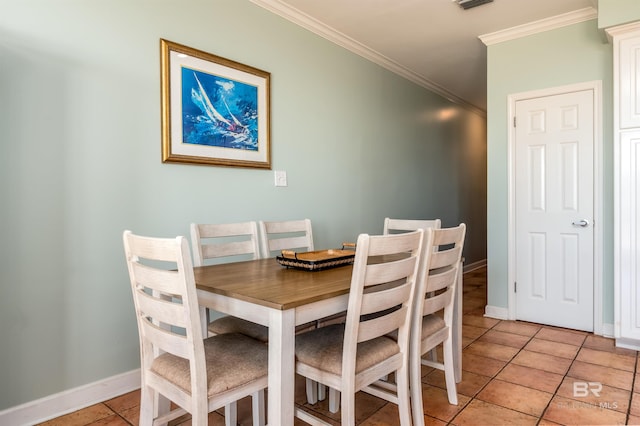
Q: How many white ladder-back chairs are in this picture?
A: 6